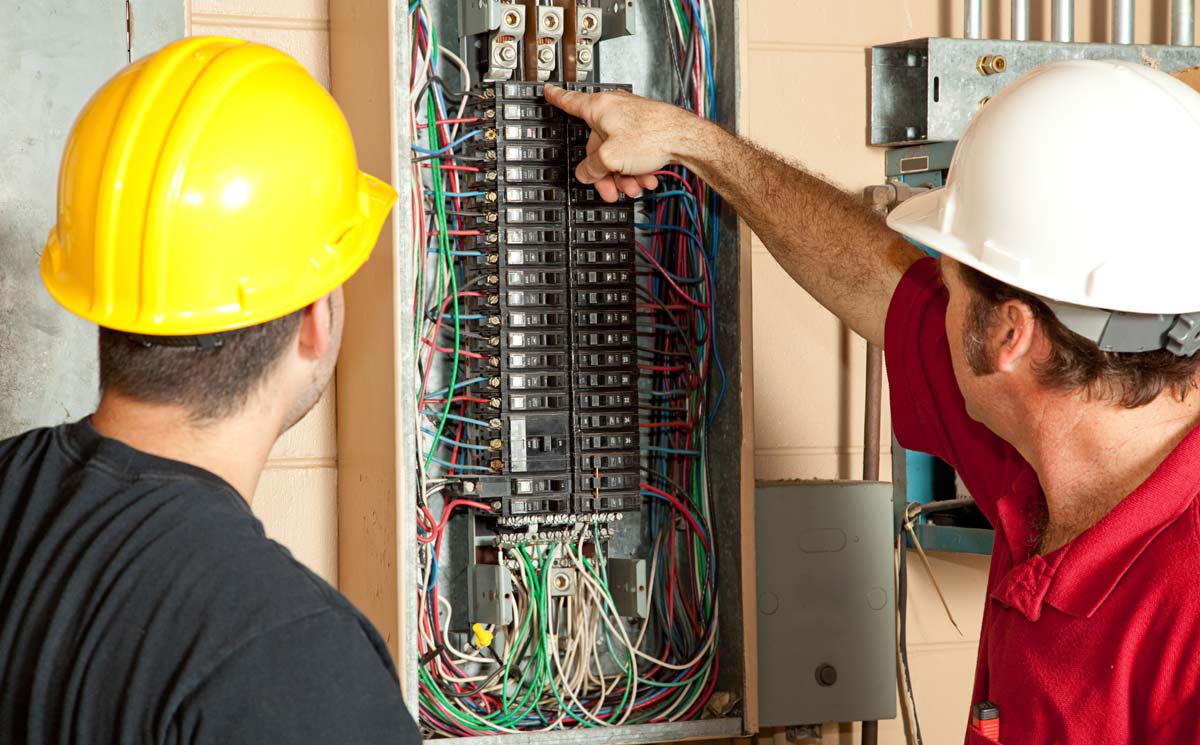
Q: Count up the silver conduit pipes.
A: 5